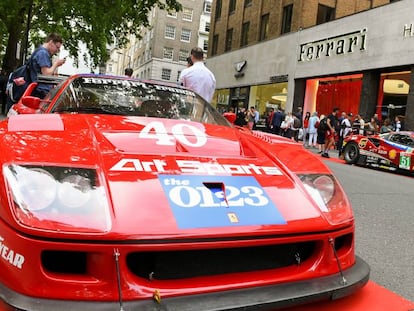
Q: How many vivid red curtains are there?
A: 1